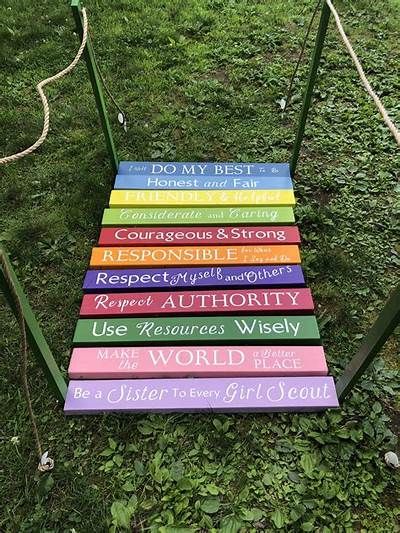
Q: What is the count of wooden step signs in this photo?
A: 11